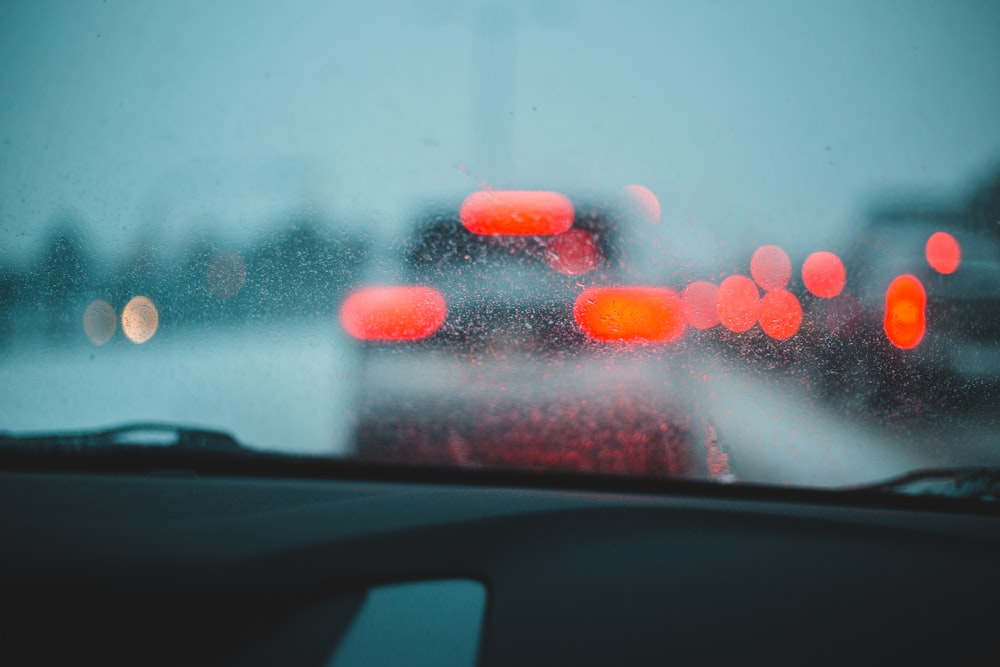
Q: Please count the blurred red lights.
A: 12